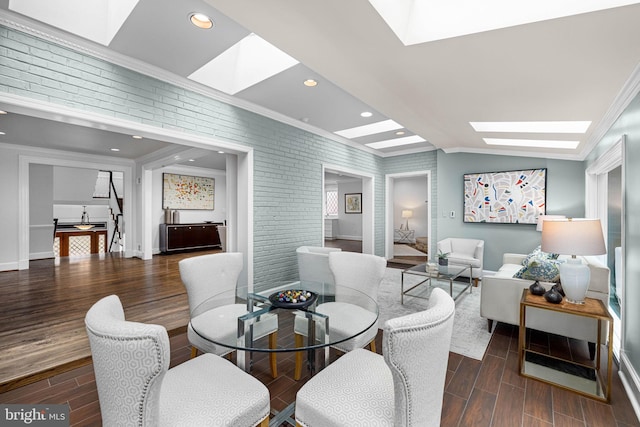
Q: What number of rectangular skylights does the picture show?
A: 7